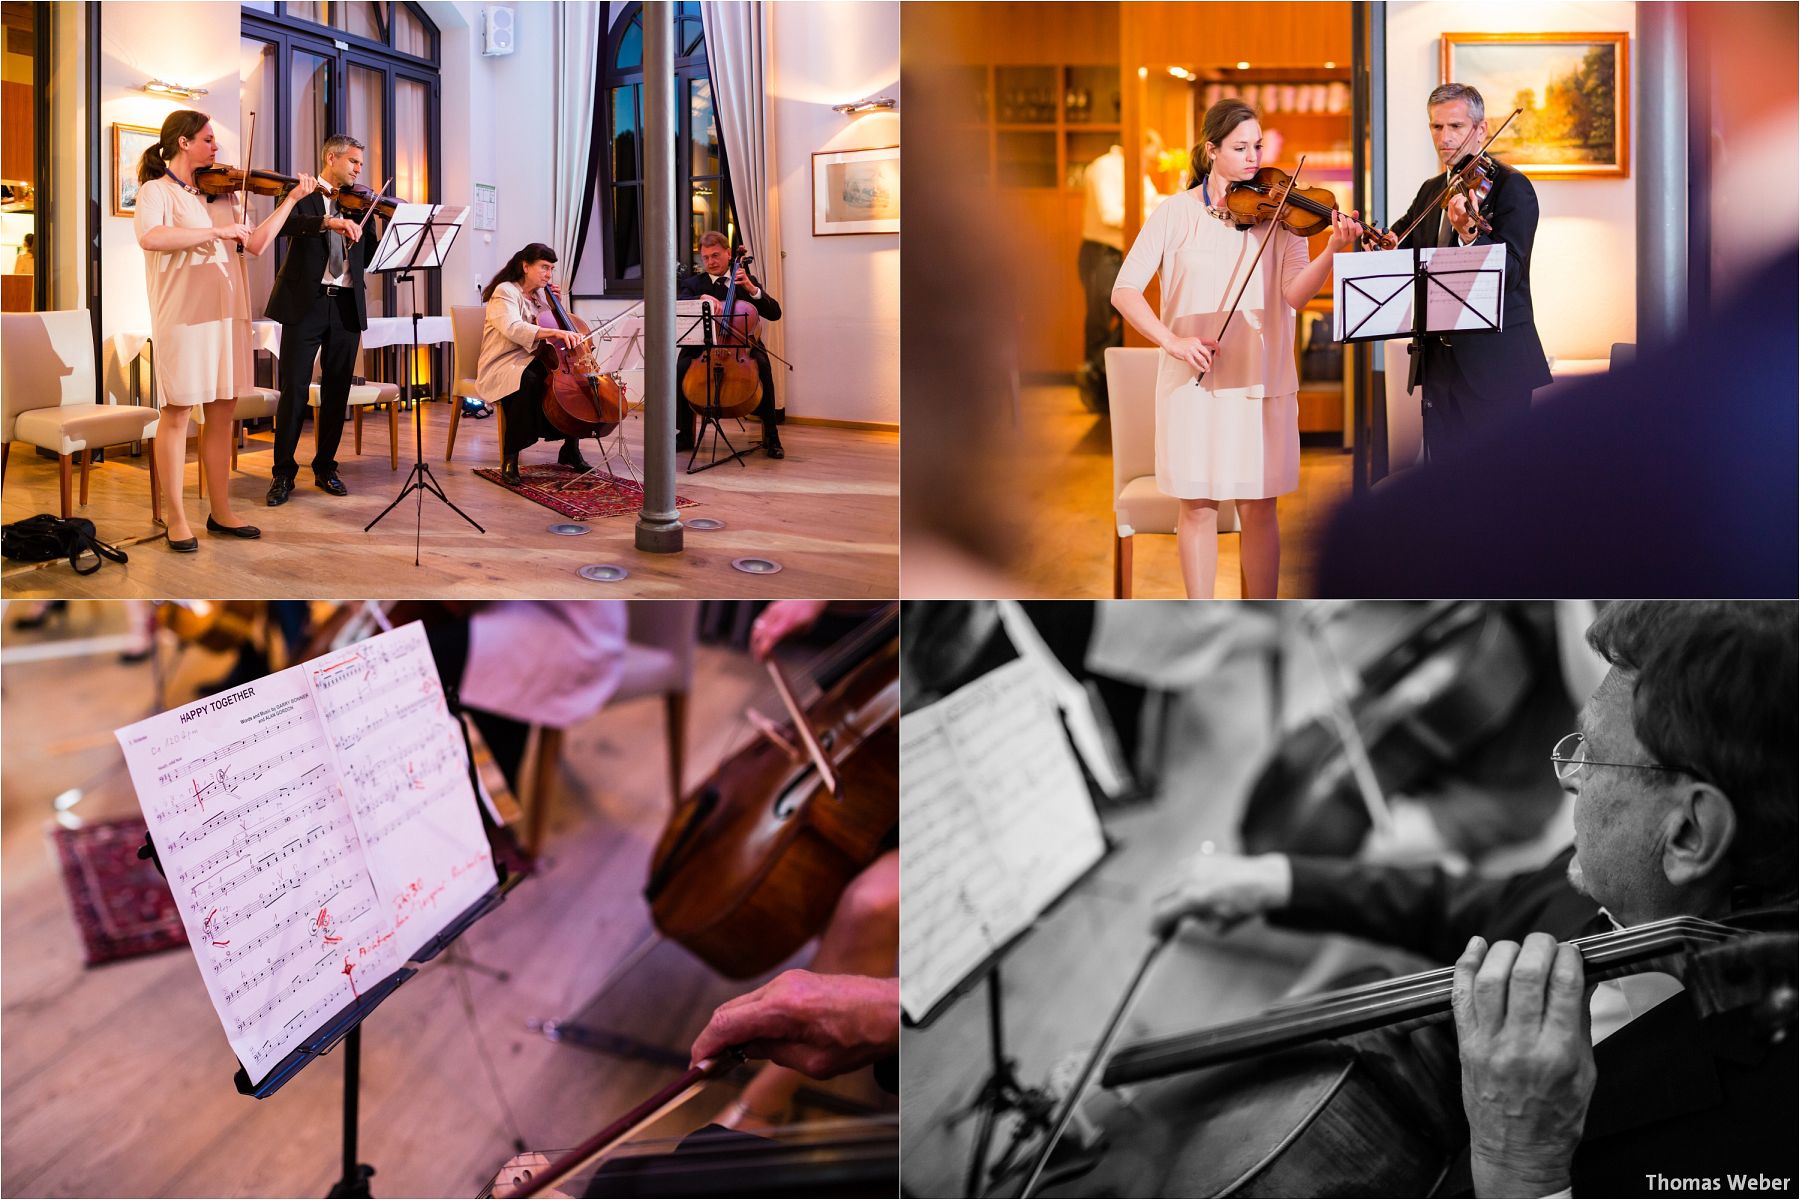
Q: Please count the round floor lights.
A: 4